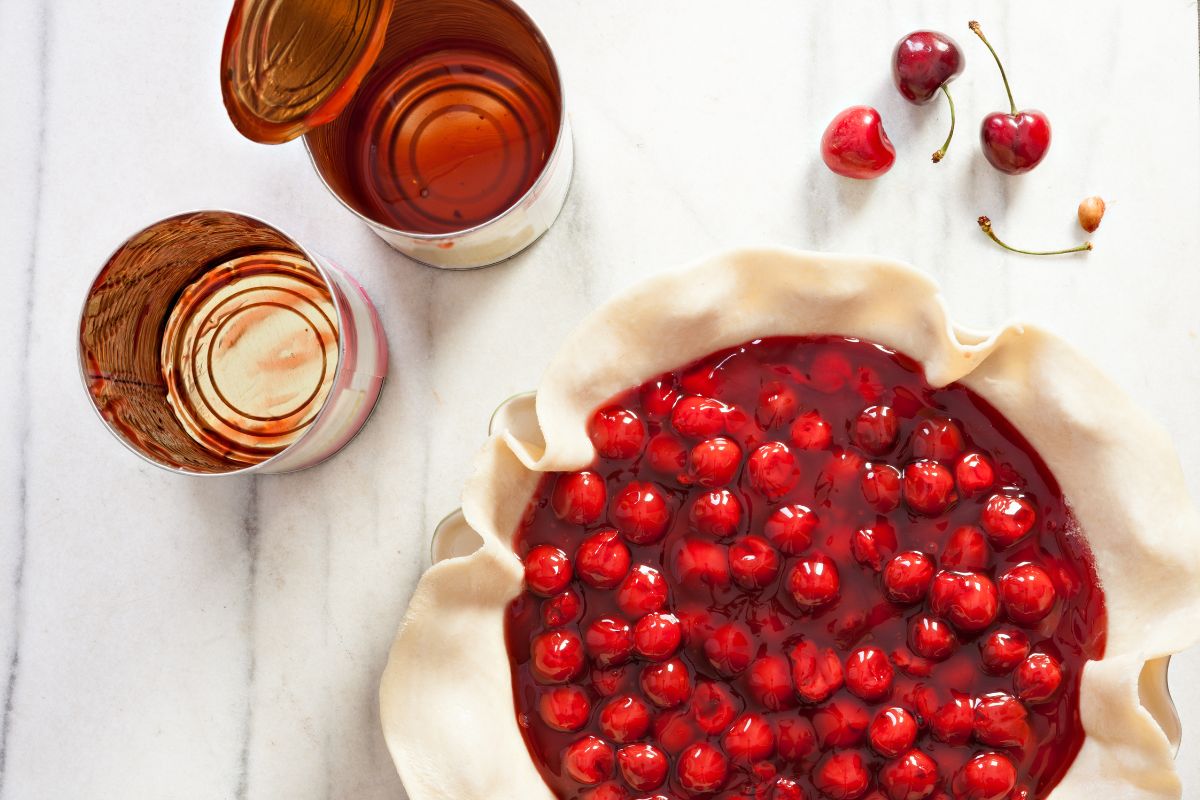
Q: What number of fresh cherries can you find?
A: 3